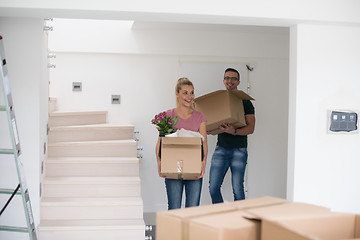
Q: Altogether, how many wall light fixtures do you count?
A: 2